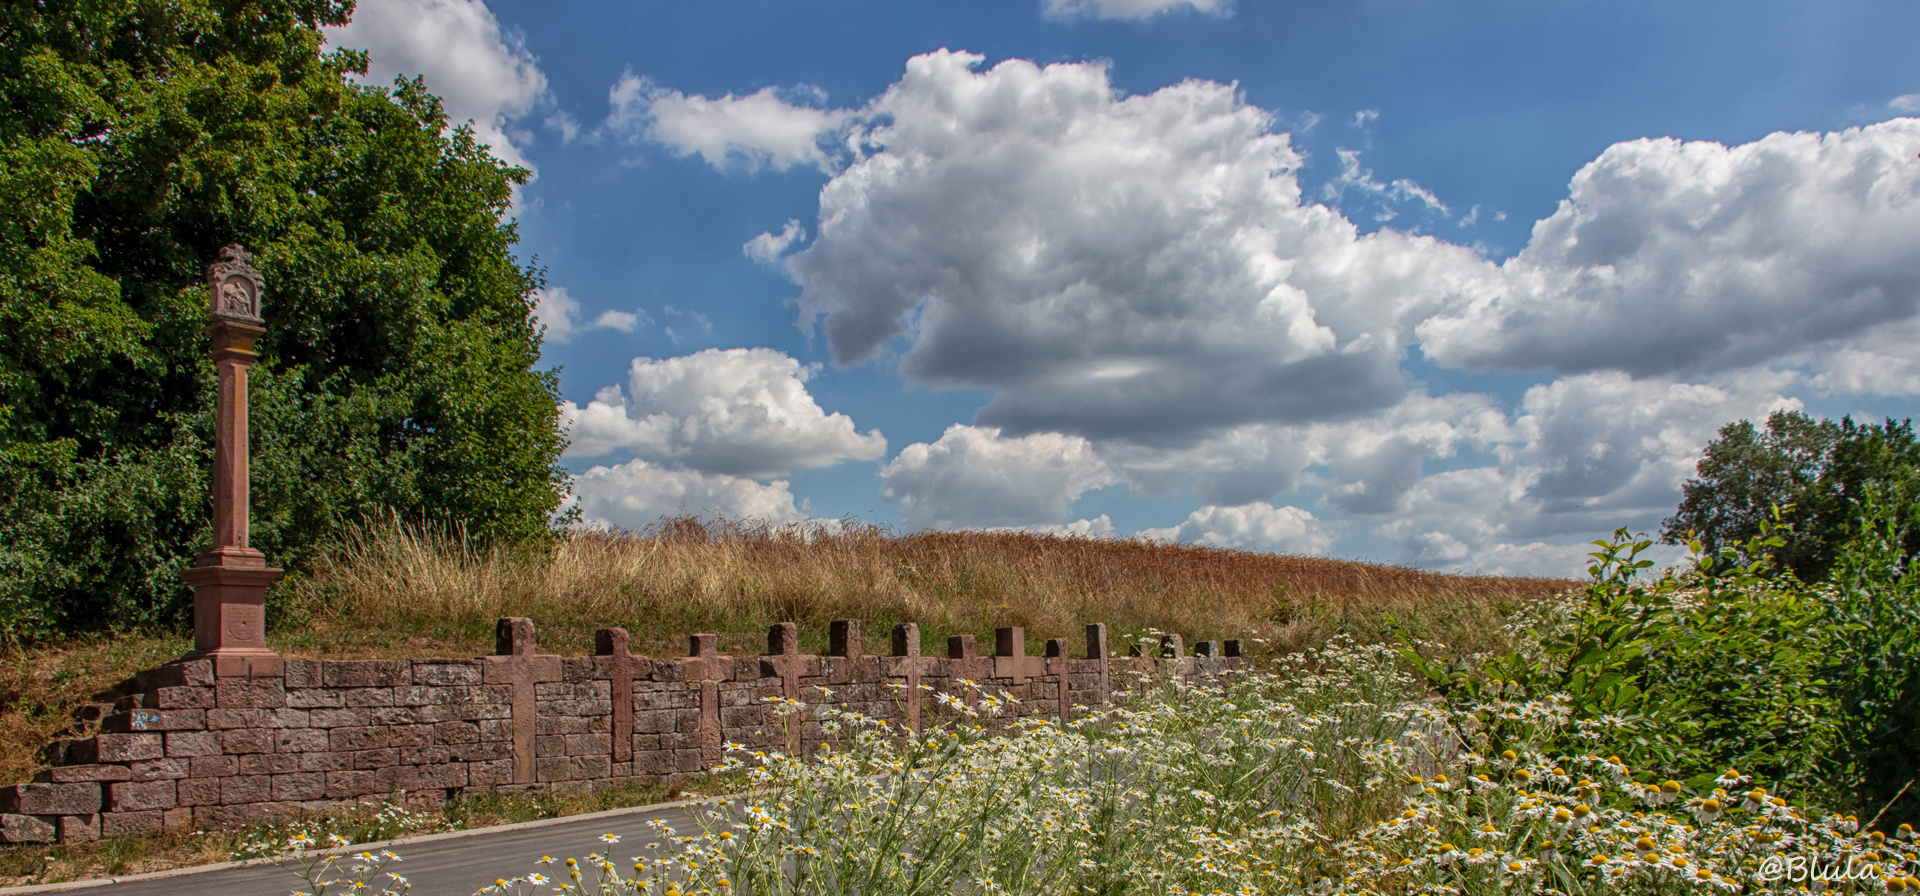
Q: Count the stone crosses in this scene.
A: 14